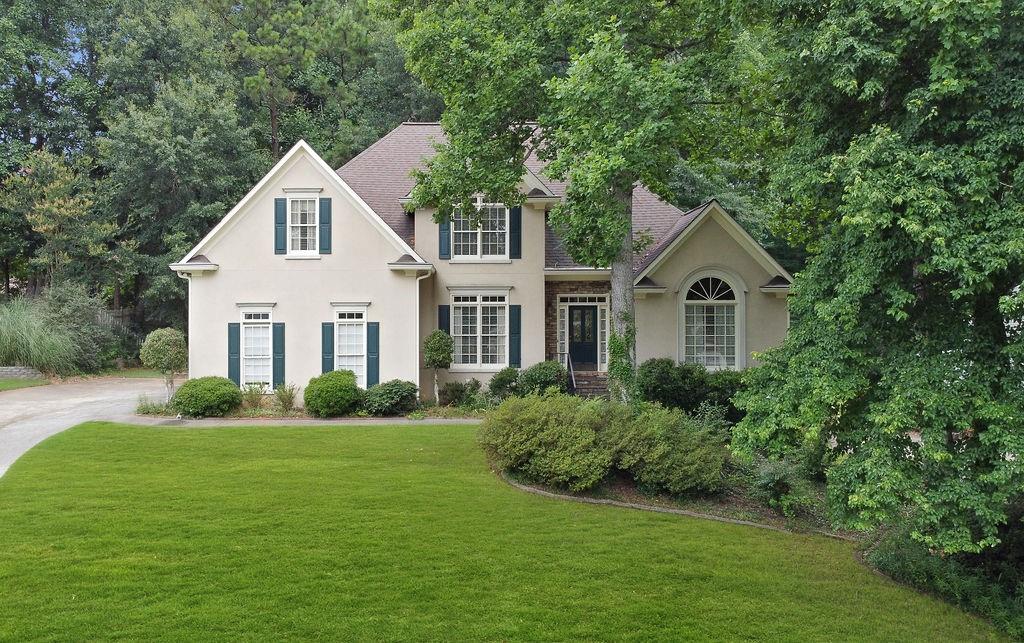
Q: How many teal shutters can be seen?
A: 10